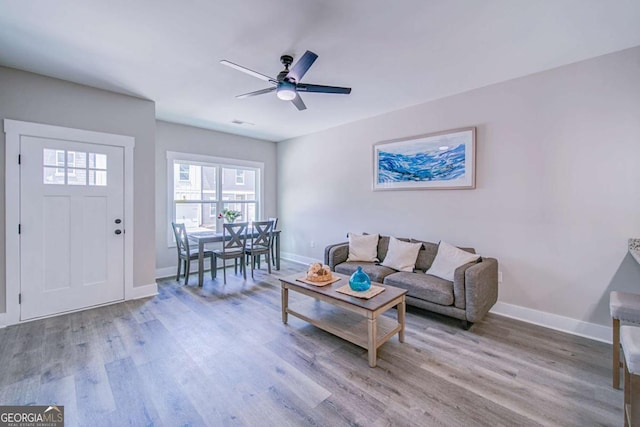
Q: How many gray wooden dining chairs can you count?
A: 4